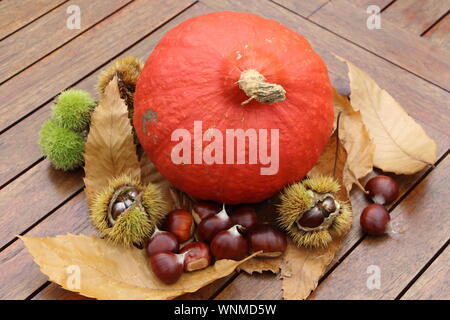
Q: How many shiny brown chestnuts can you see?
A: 11